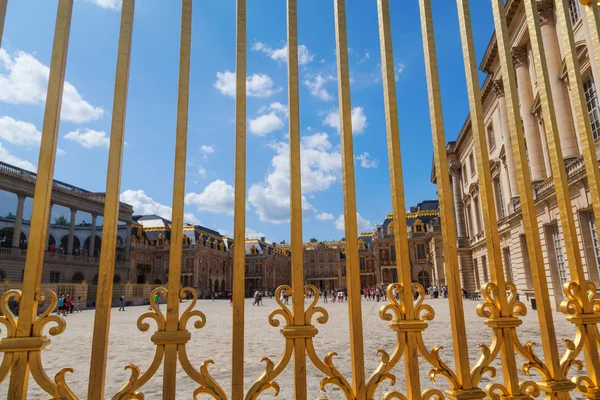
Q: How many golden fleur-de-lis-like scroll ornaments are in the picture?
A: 6